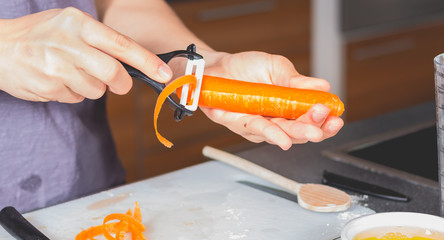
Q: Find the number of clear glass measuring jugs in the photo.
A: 1